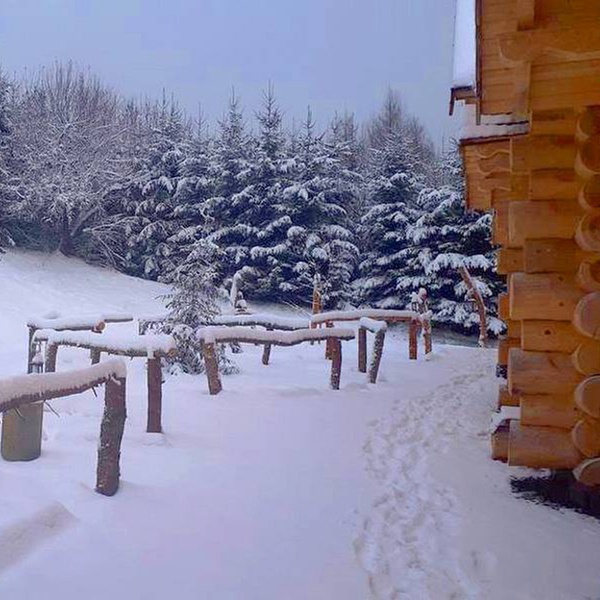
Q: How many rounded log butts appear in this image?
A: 10